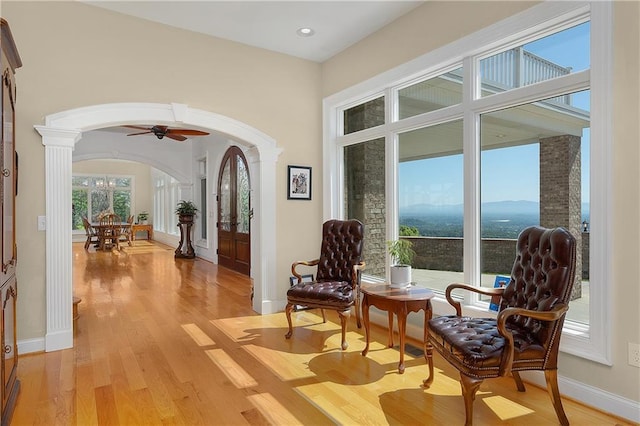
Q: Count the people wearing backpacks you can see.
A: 0